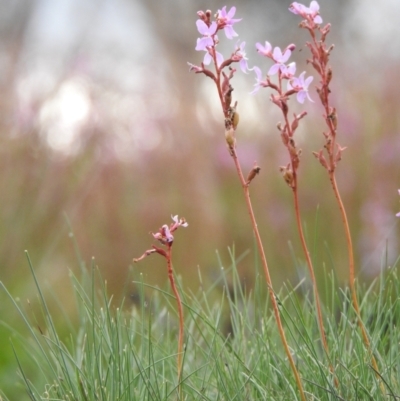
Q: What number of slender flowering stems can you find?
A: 4